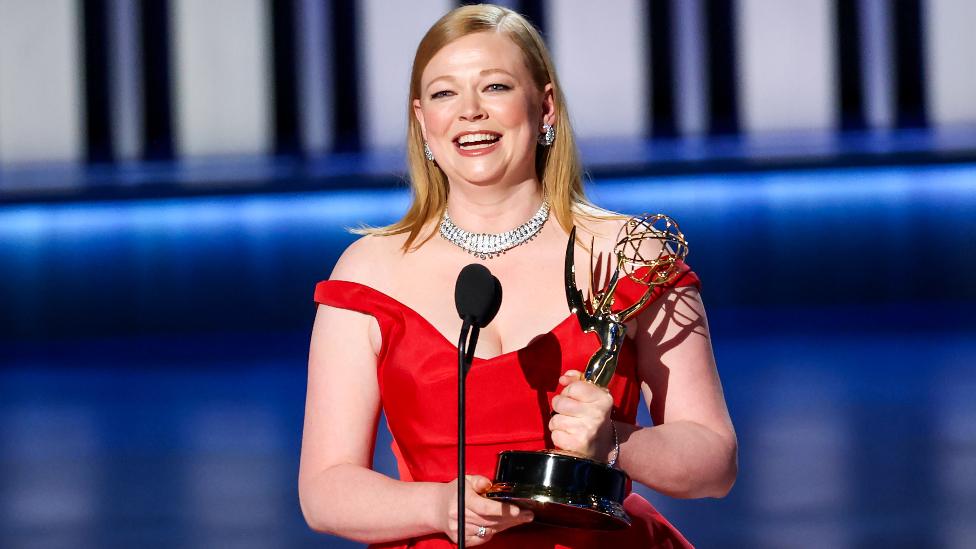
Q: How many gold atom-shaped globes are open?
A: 1